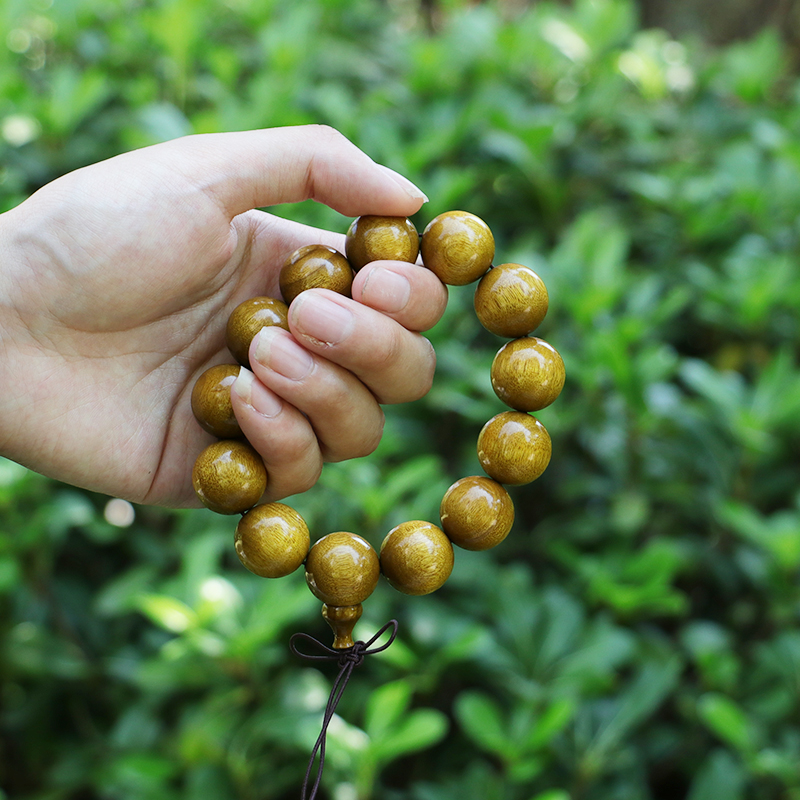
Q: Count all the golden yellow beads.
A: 13